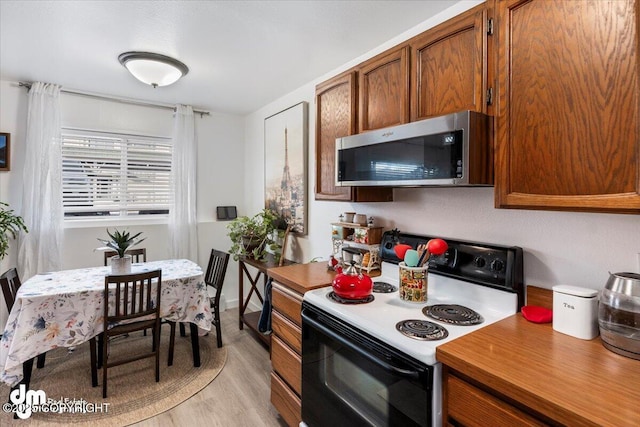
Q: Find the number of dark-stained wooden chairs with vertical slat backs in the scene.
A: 4